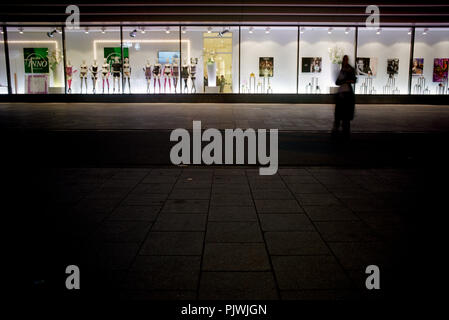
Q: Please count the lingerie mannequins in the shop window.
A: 12